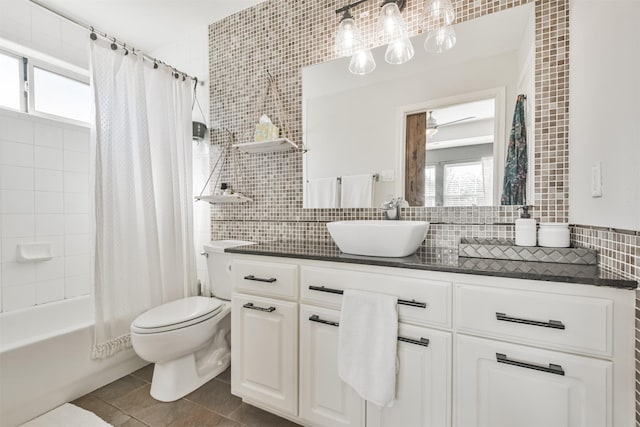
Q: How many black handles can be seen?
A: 7